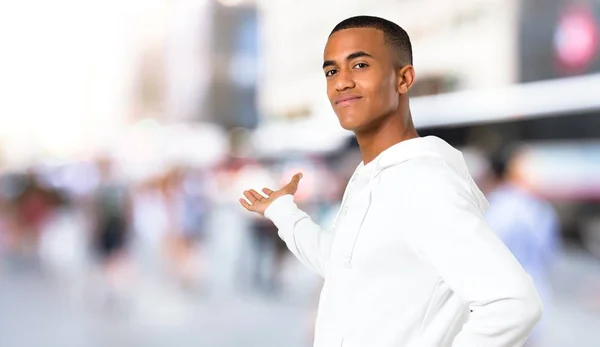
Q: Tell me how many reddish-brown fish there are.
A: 0